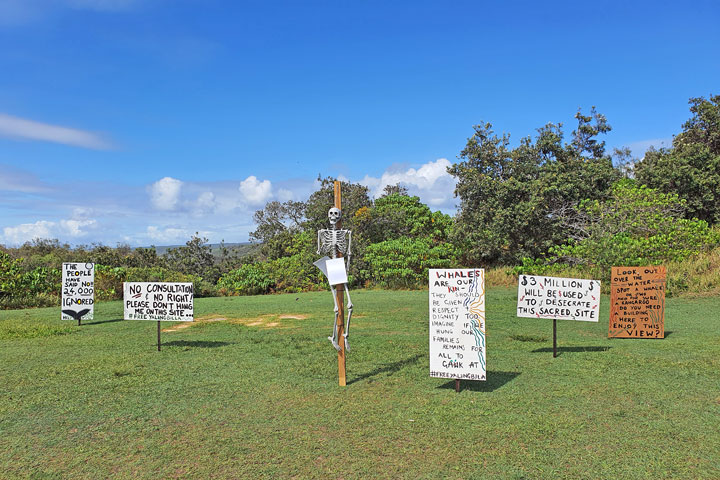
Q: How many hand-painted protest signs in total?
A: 5